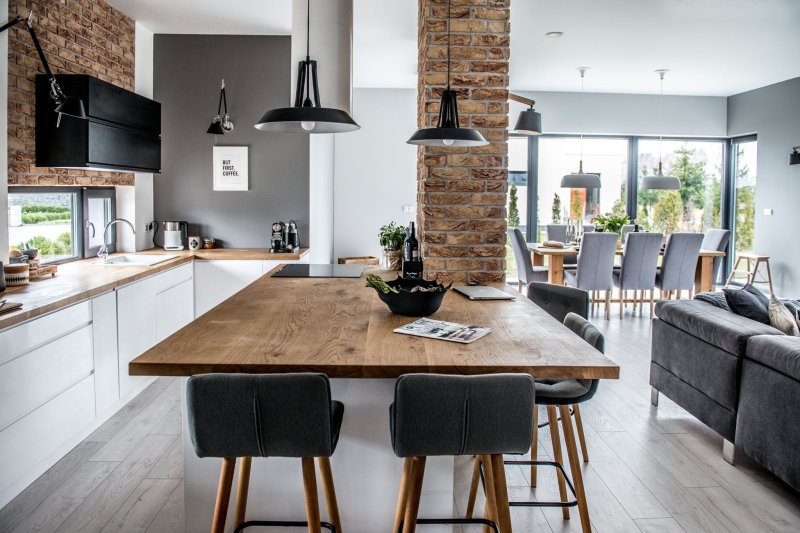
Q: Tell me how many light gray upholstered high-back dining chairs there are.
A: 8